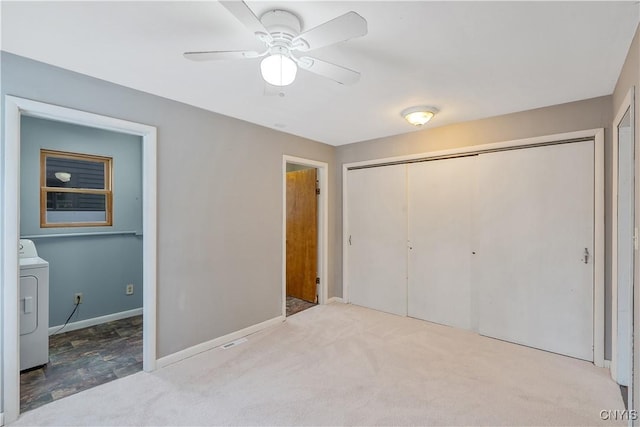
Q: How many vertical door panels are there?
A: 3